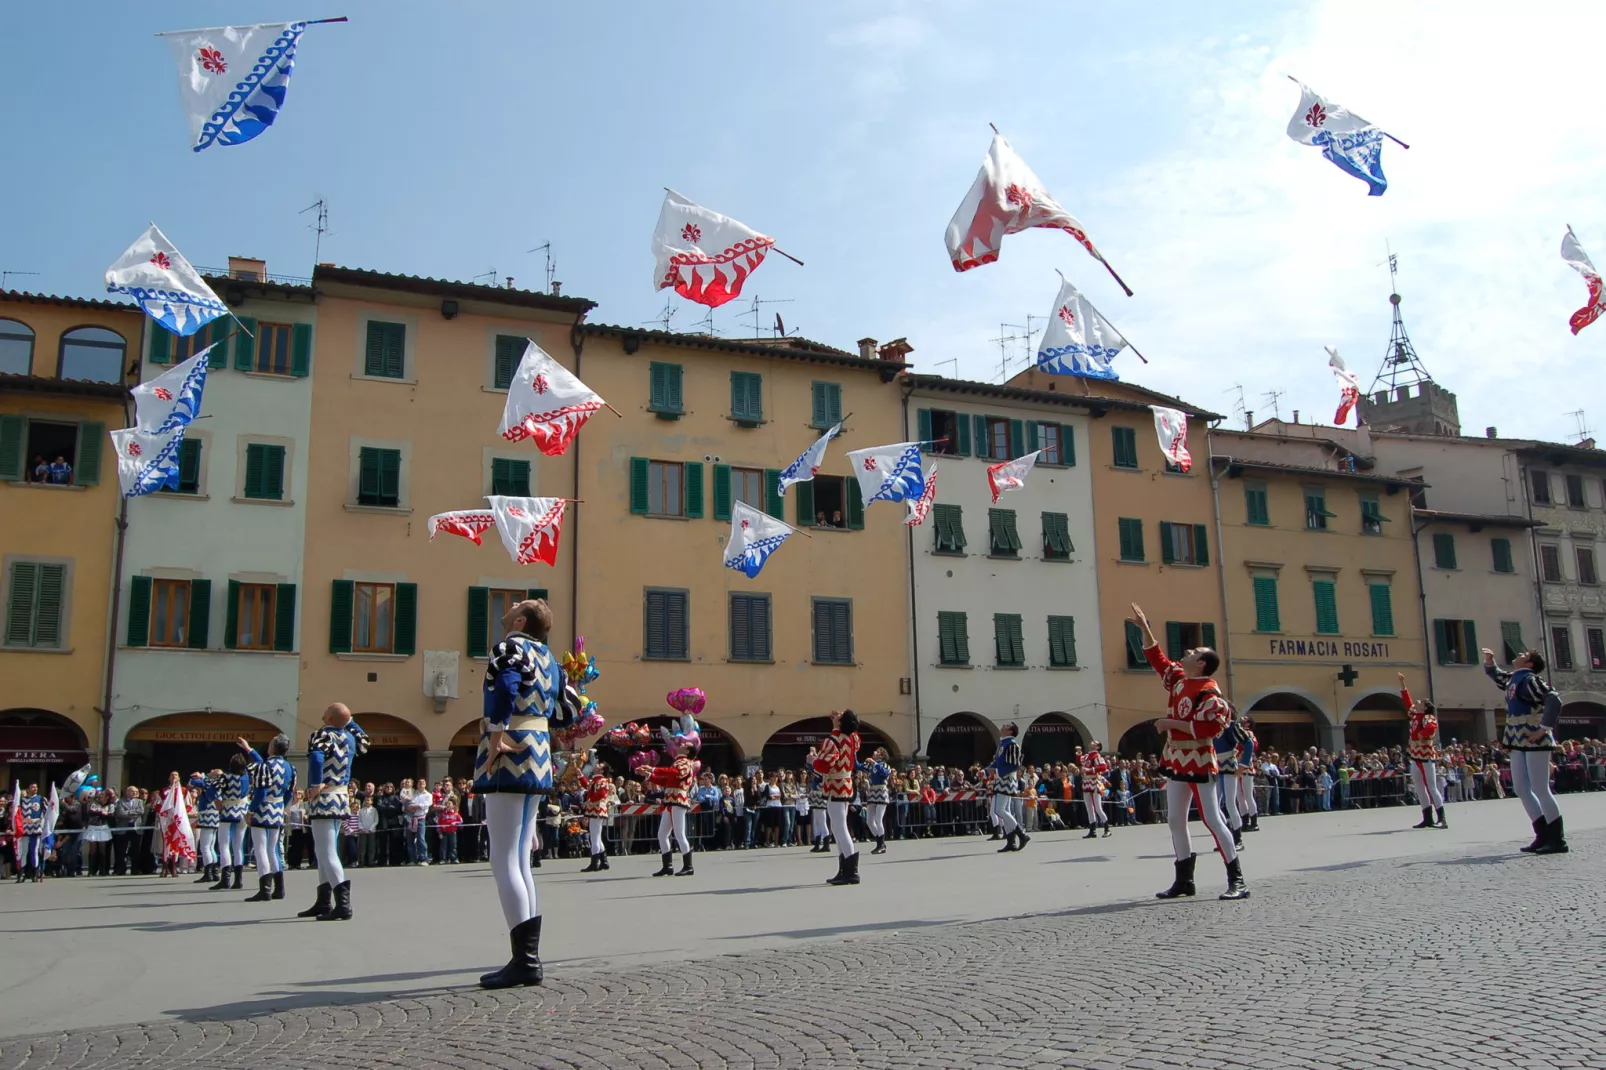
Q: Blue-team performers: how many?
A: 11